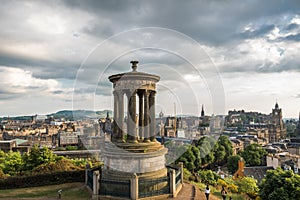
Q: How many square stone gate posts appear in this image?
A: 5